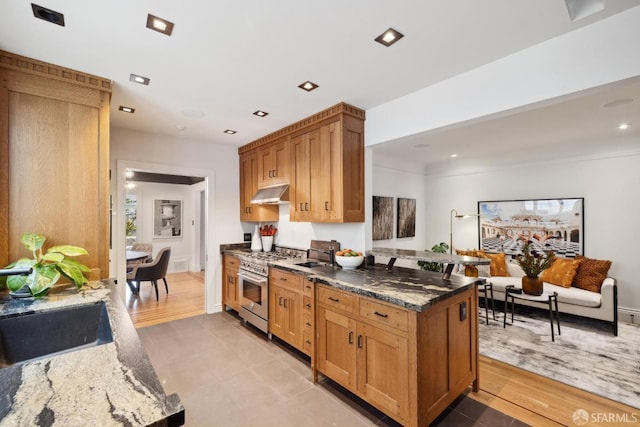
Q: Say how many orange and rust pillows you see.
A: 4